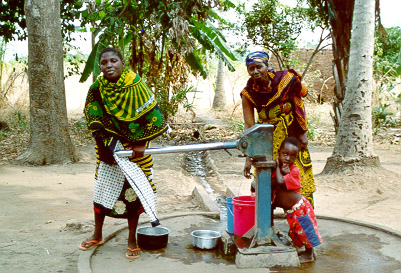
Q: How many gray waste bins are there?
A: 0